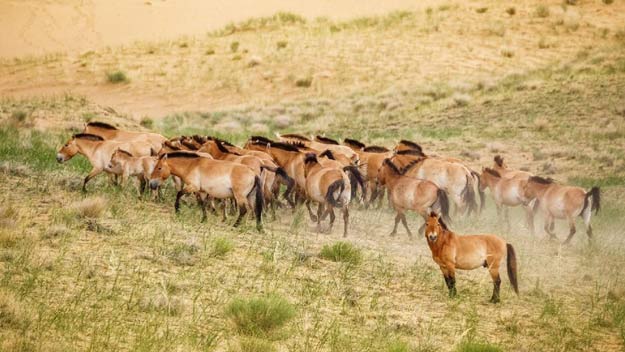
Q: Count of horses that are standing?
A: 1